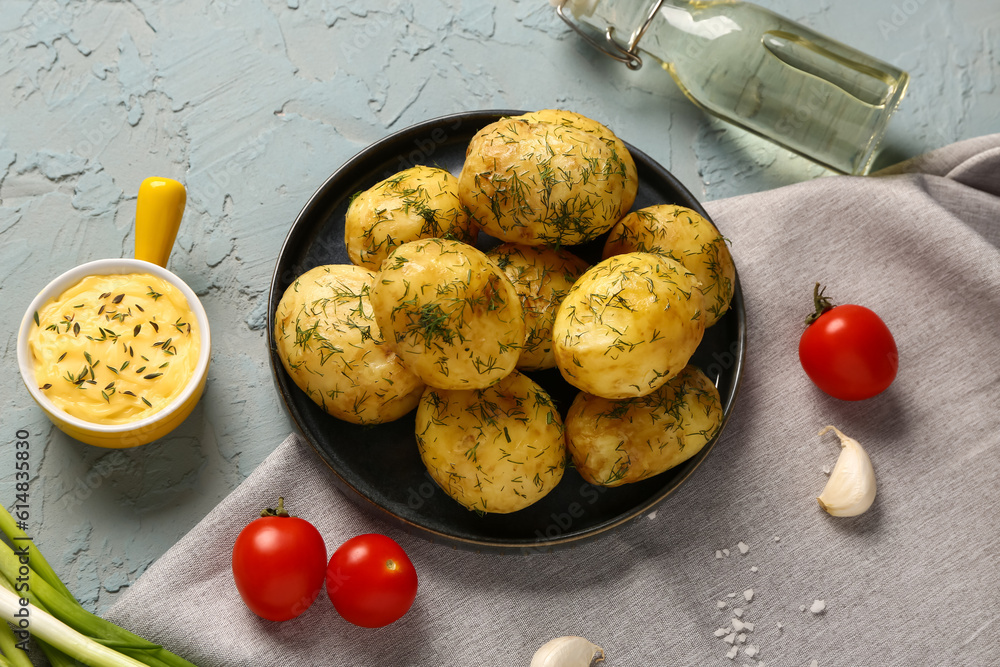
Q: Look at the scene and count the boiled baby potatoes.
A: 9